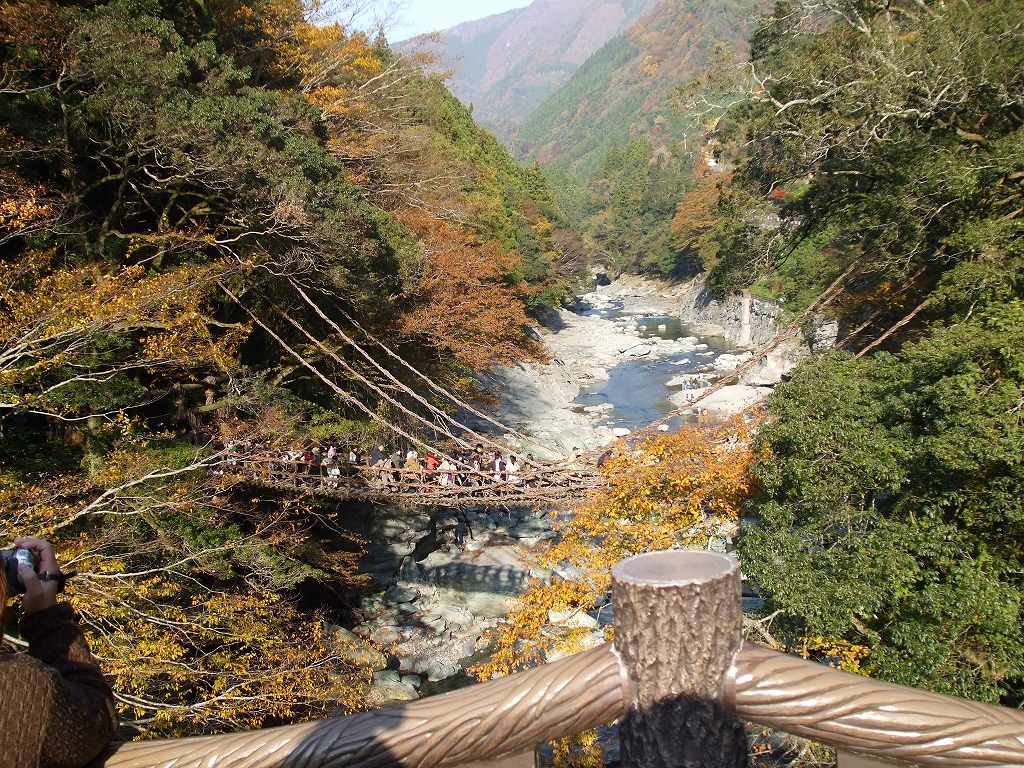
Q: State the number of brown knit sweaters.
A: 1